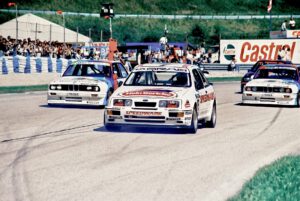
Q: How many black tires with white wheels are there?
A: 2